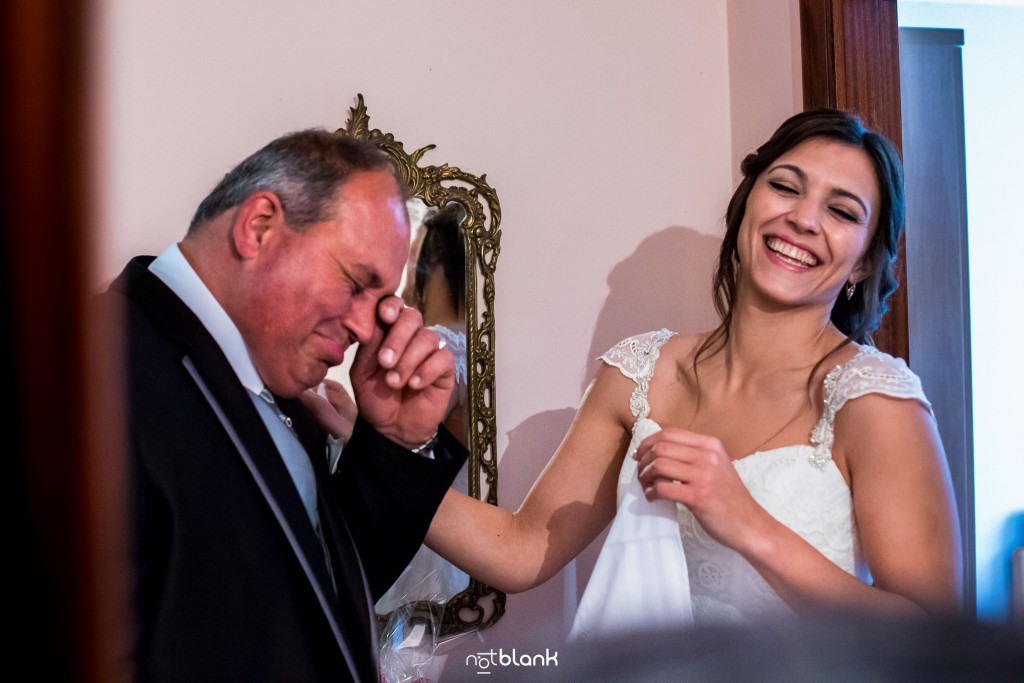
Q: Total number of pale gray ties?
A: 1